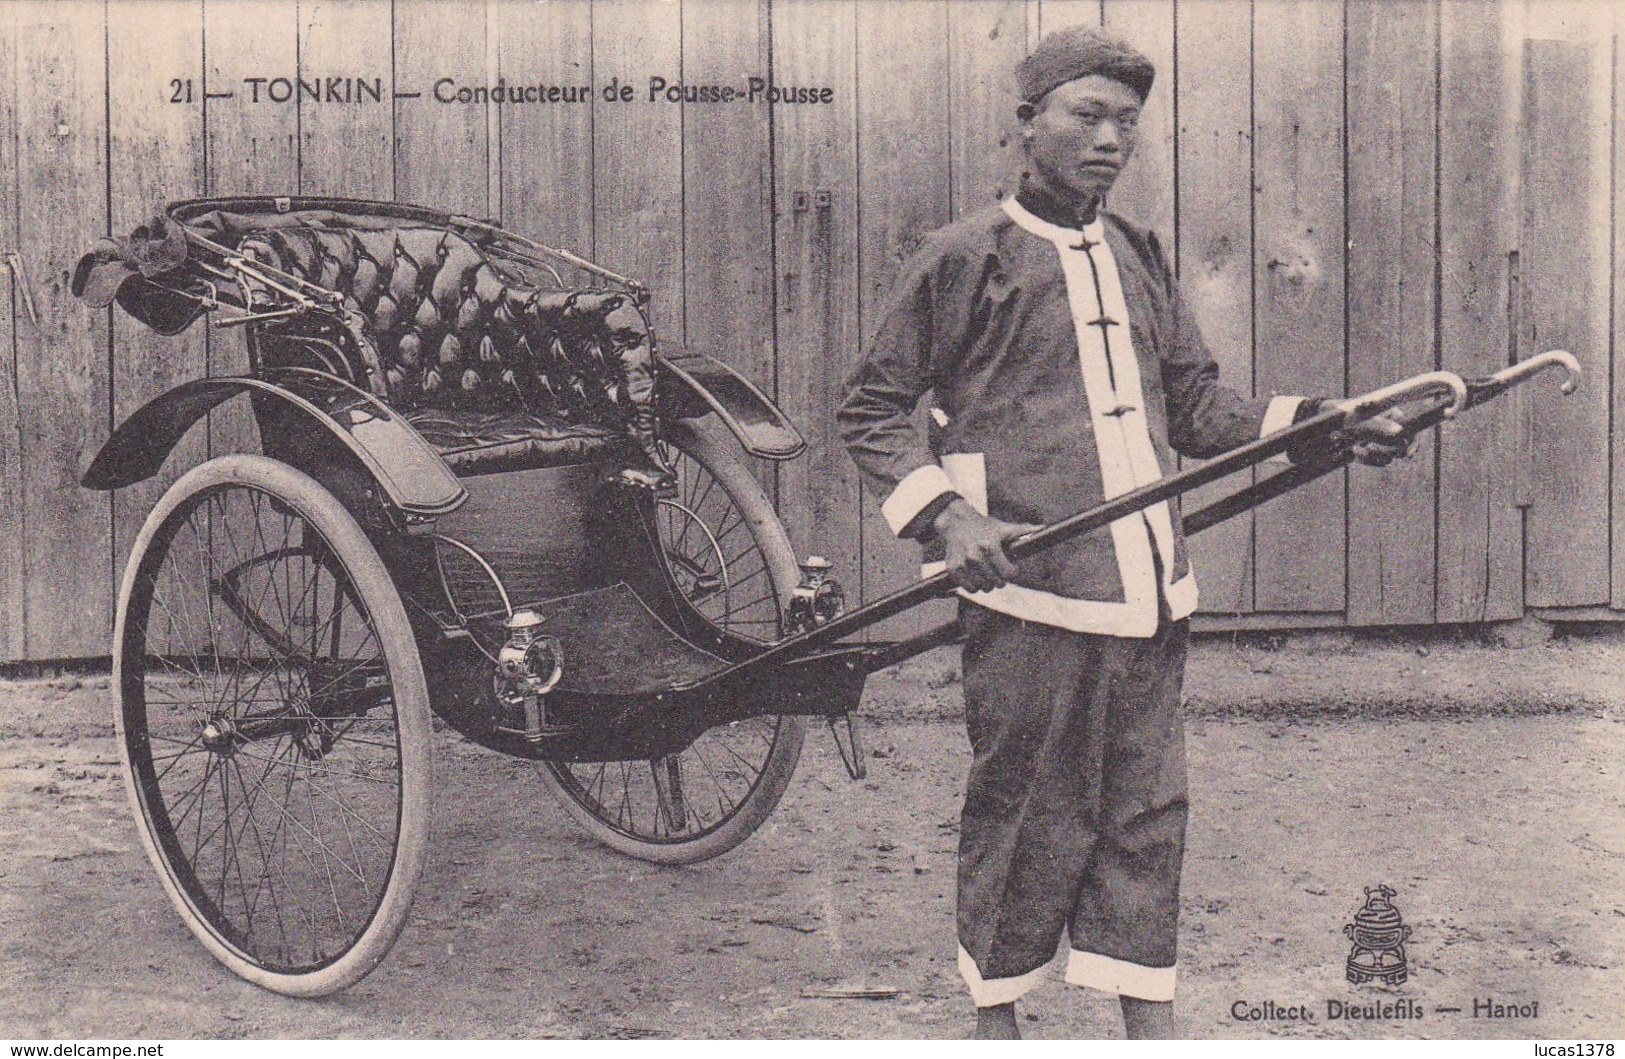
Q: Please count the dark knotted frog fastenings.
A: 3